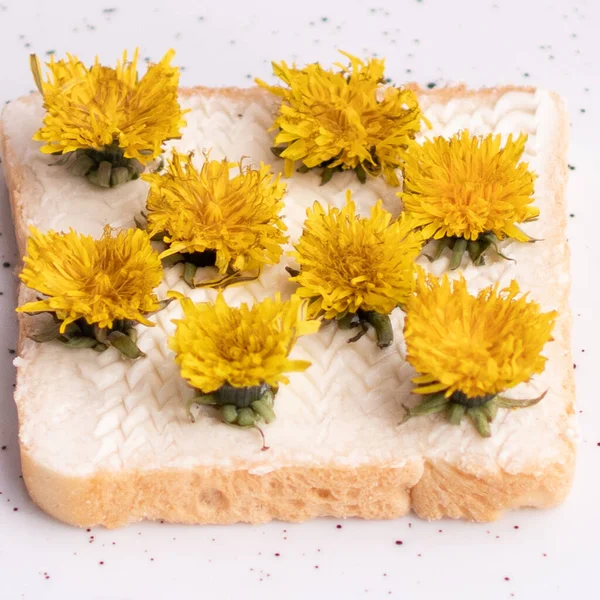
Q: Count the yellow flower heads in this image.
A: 8